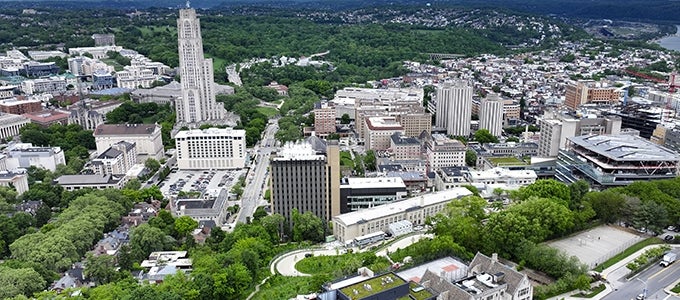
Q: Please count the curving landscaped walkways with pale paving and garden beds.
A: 1